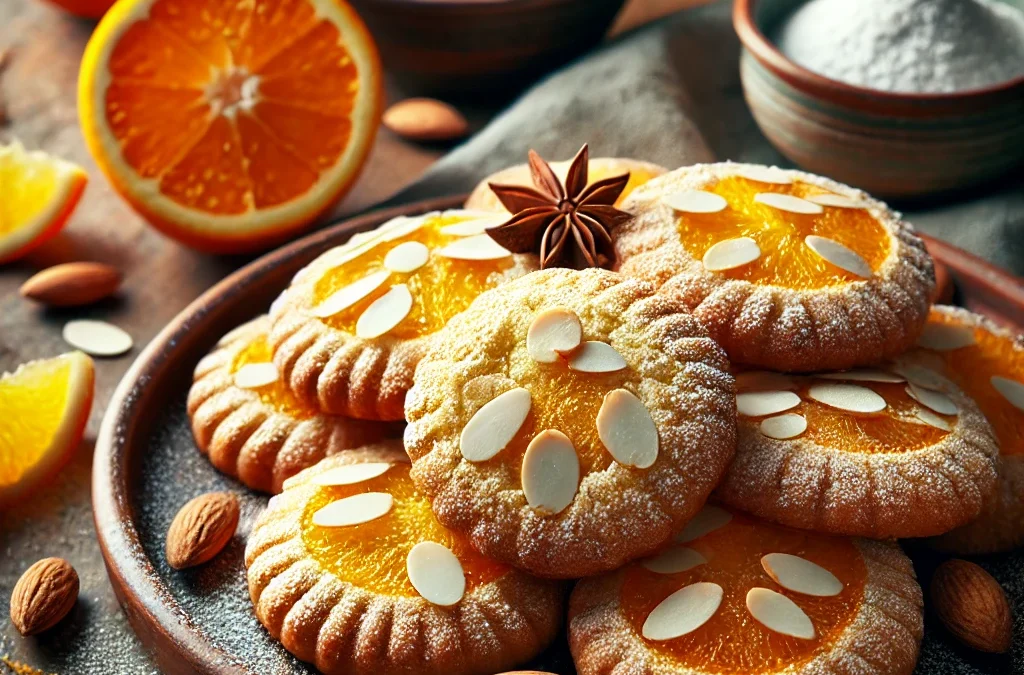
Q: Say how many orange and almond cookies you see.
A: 9